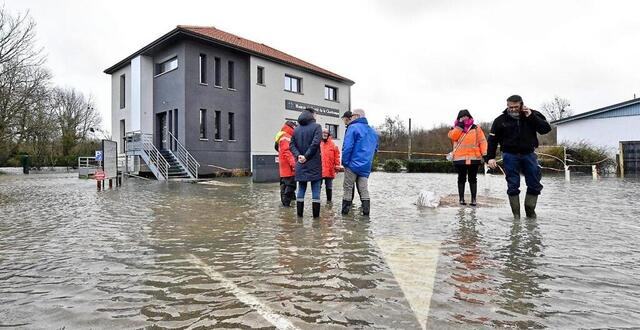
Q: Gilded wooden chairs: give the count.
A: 0